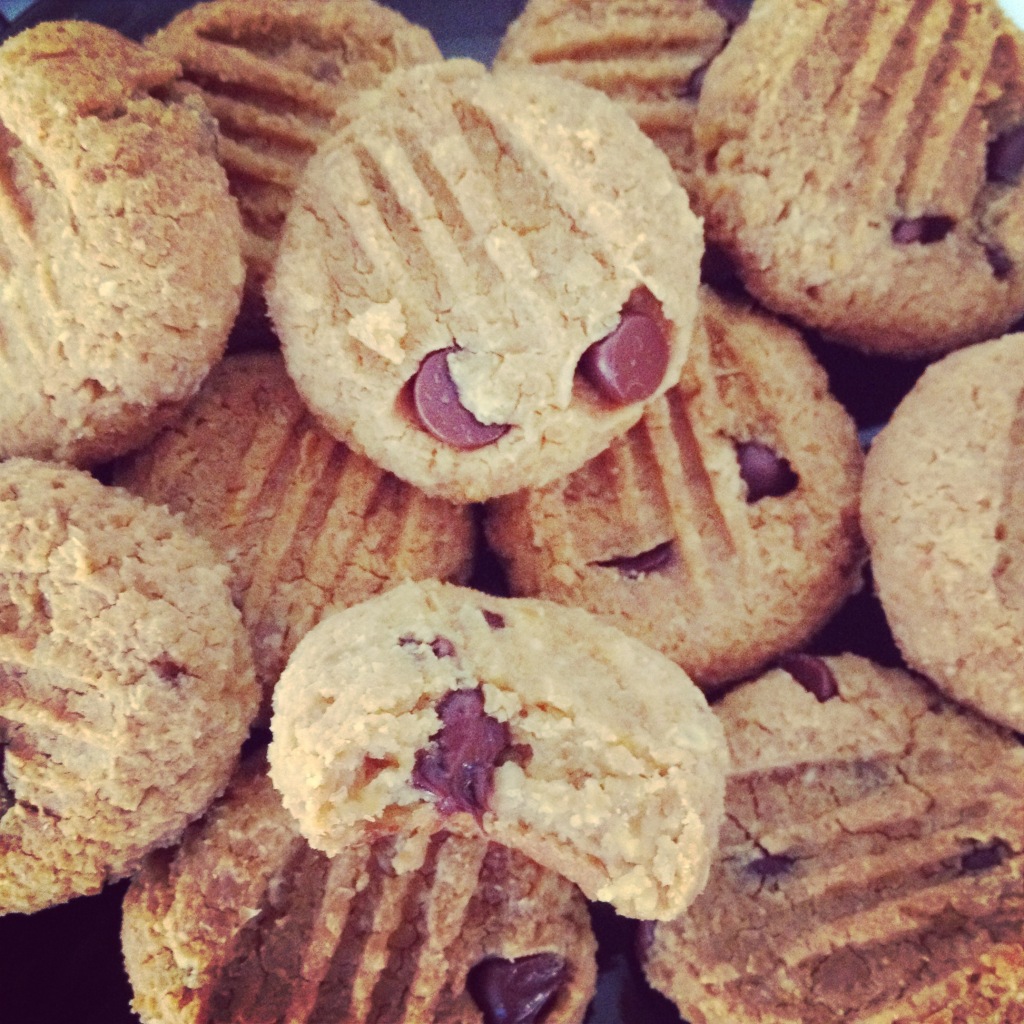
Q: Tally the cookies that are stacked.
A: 12